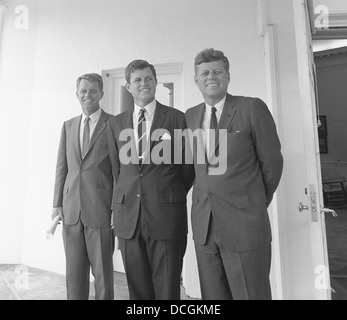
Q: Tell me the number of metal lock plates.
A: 1